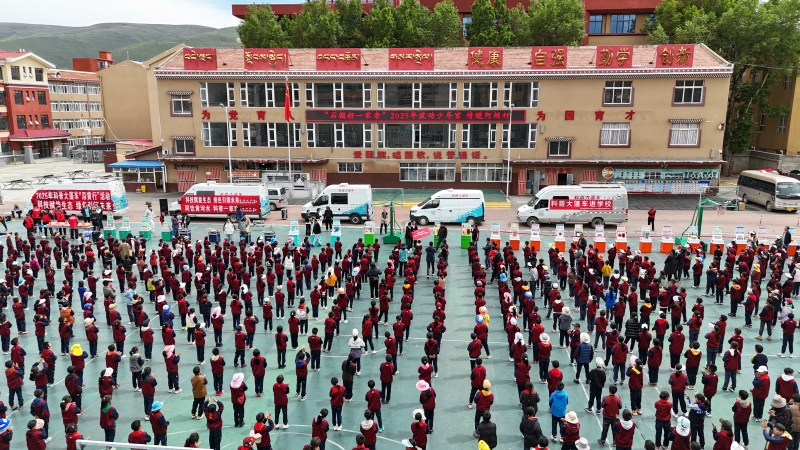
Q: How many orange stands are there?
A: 14